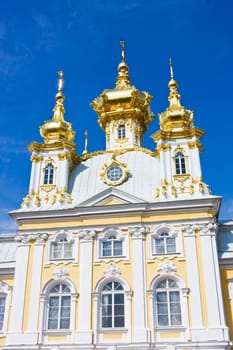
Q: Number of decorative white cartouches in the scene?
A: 3